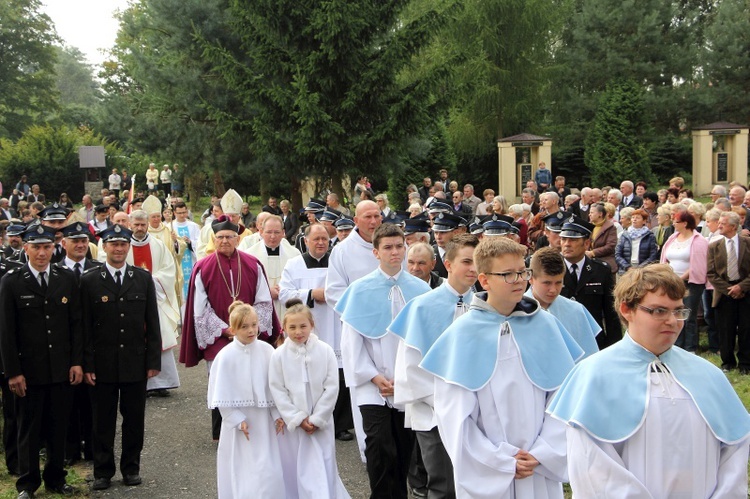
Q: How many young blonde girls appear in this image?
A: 2